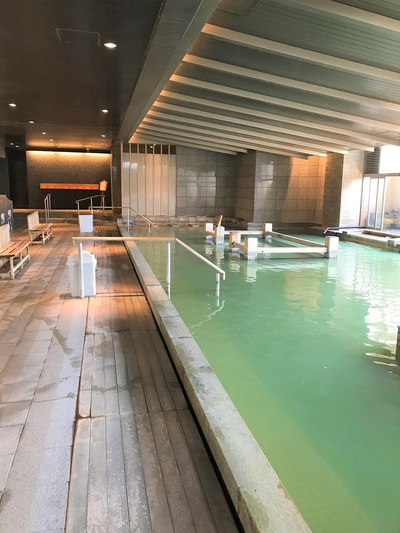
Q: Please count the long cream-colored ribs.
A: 11